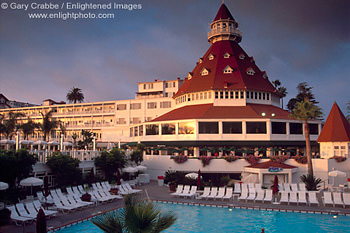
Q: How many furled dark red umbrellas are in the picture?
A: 6